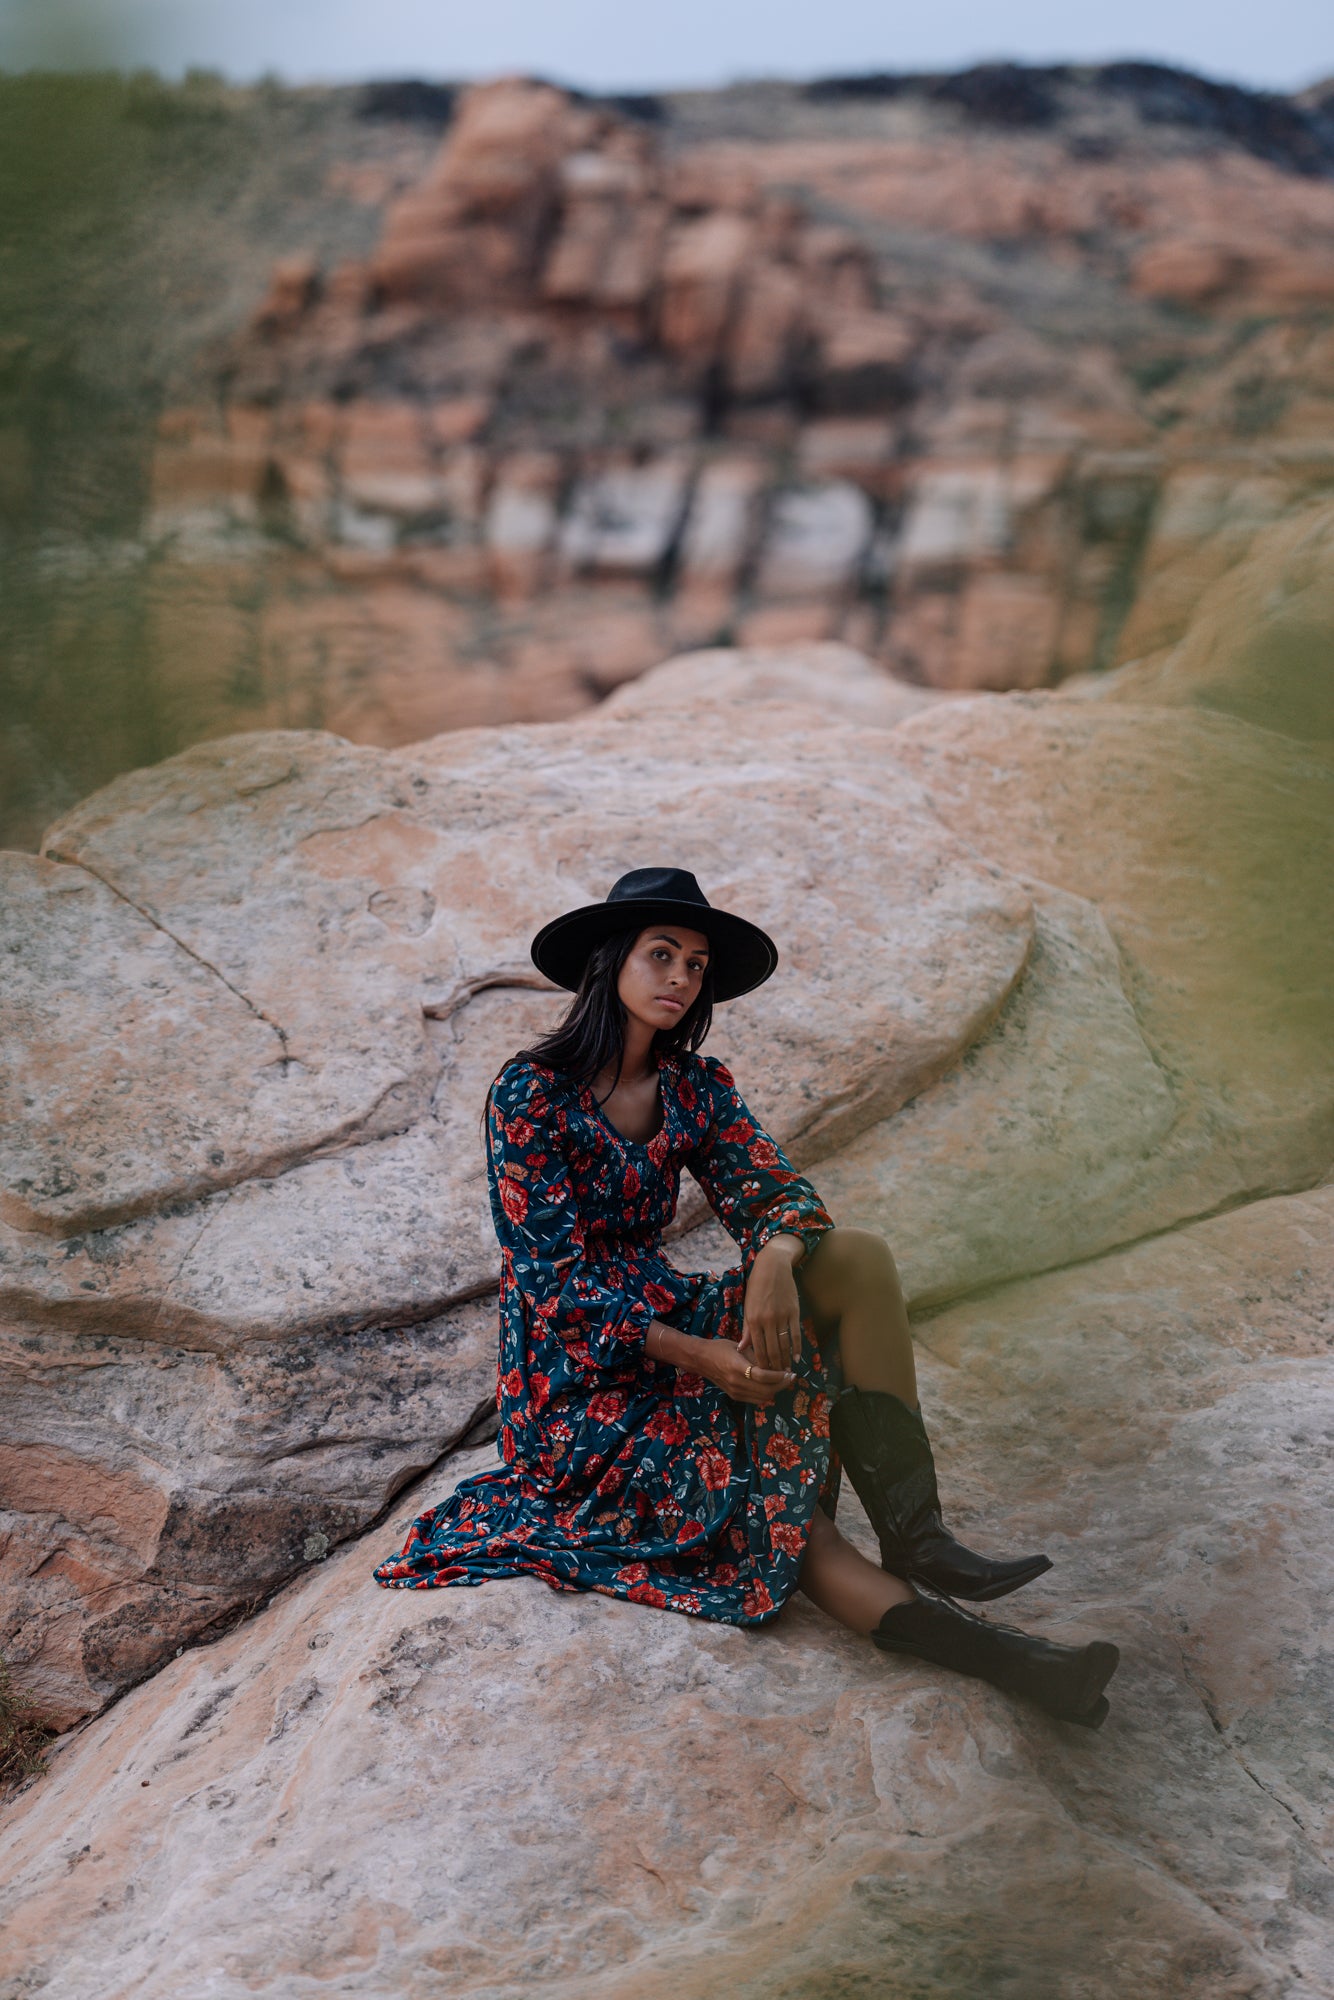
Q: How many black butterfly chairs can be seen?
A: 0